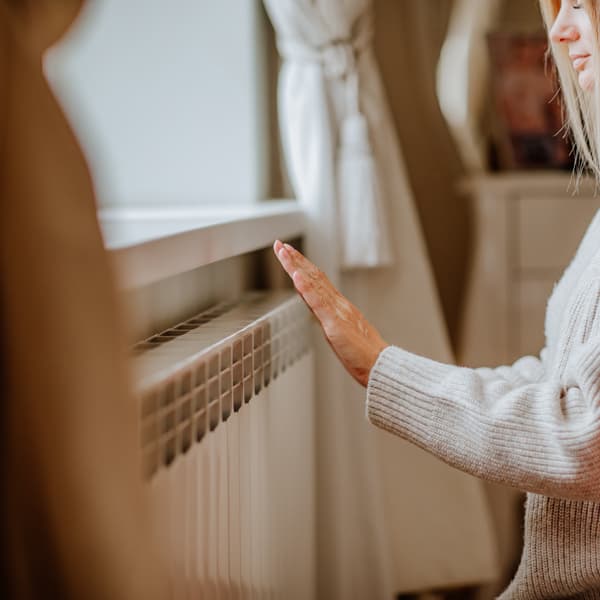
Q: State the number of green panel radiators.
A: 0